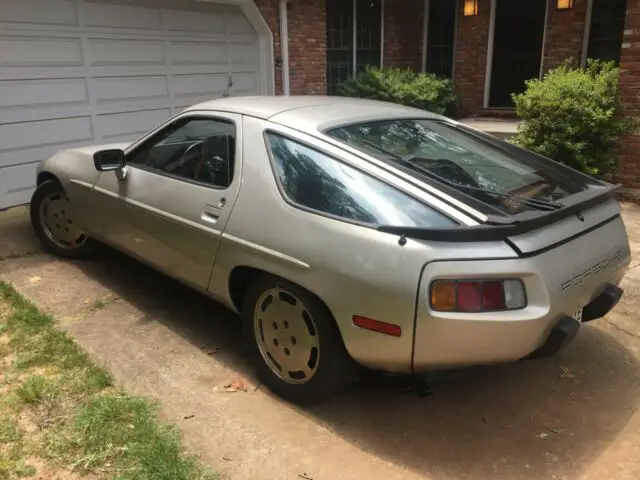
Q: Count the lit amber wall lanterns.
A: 2